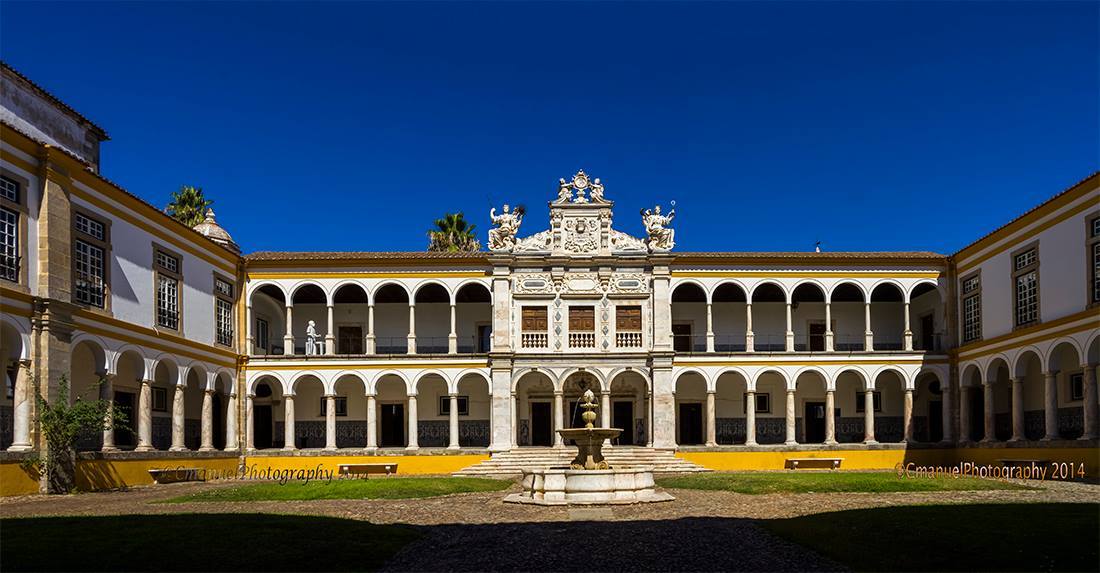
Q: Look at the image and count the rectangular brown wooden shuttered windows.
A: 3